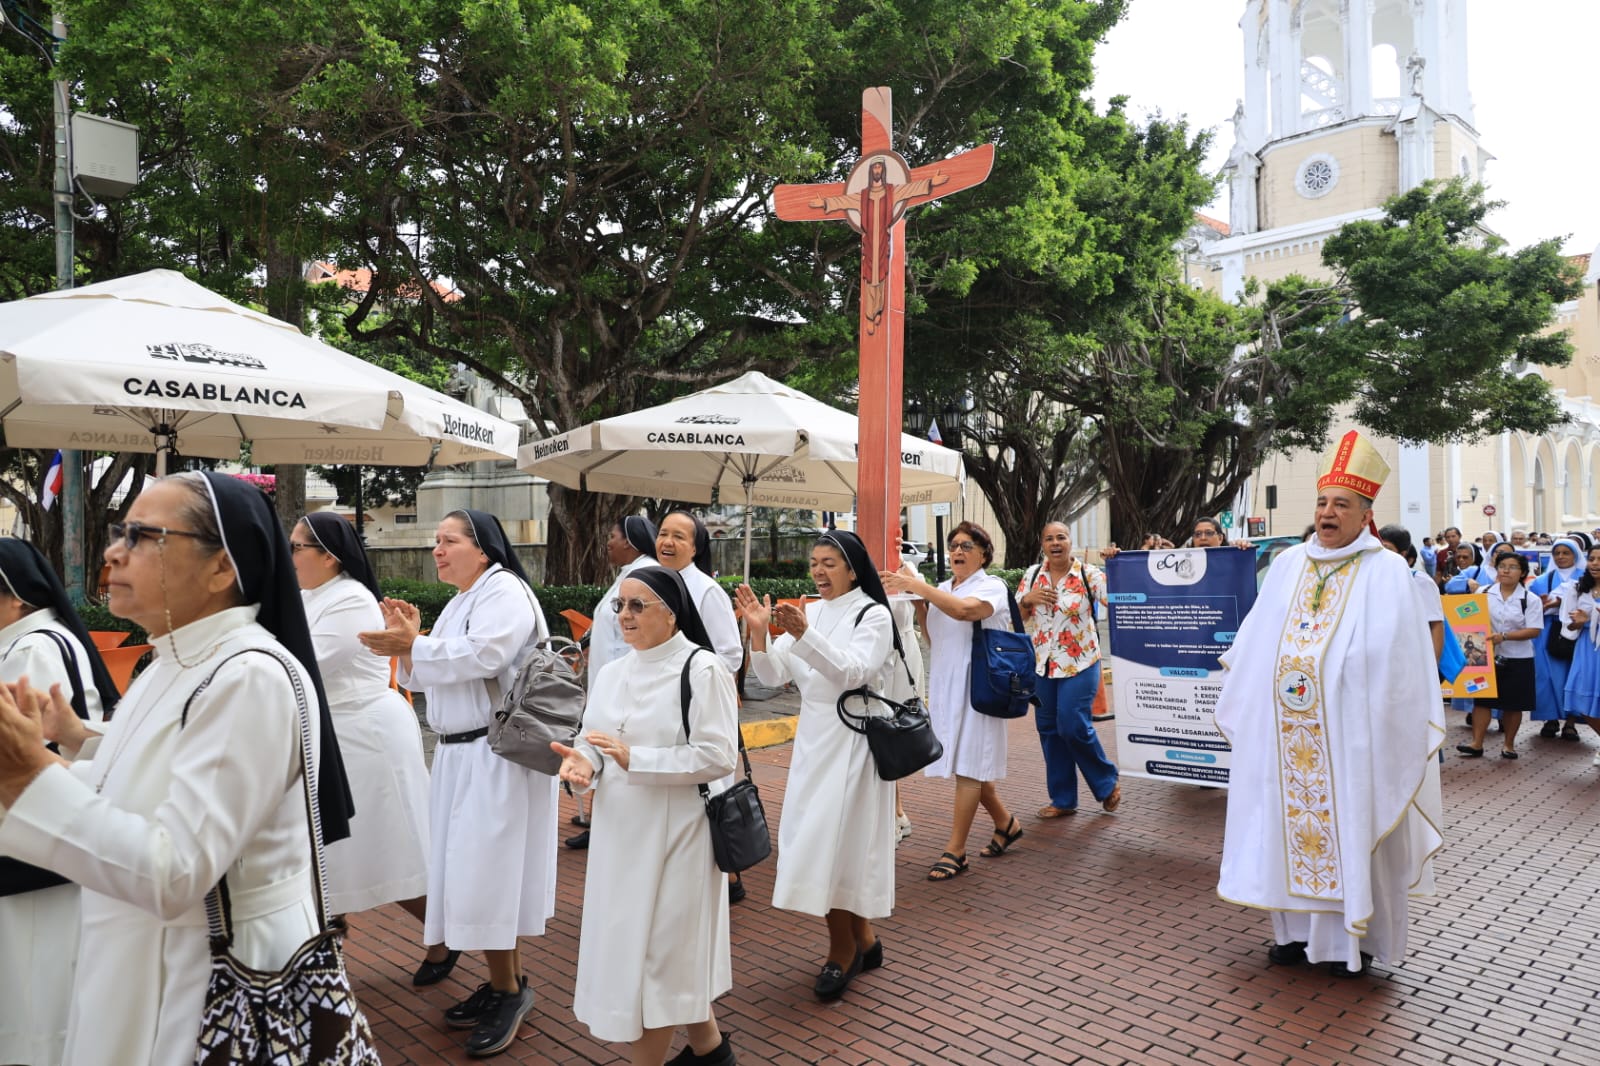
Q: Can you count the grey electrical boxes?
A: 1